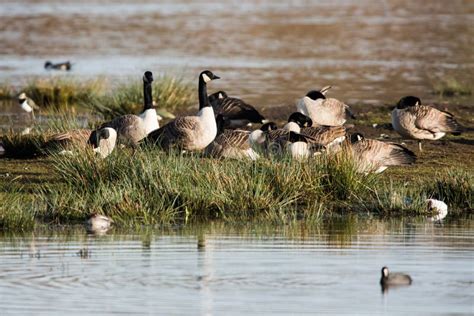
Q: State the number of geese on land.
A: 11